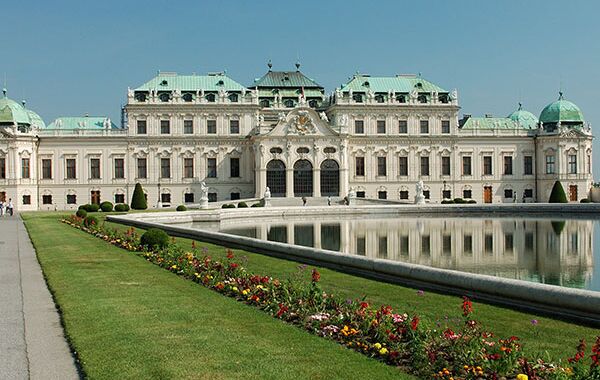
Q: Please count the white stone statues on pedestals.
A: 4